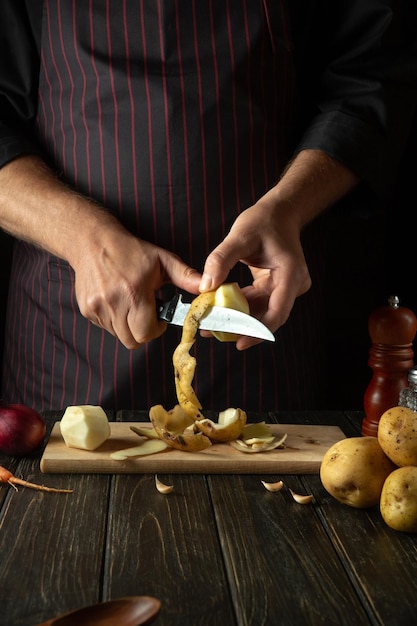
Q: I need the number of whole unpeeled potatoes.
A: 3